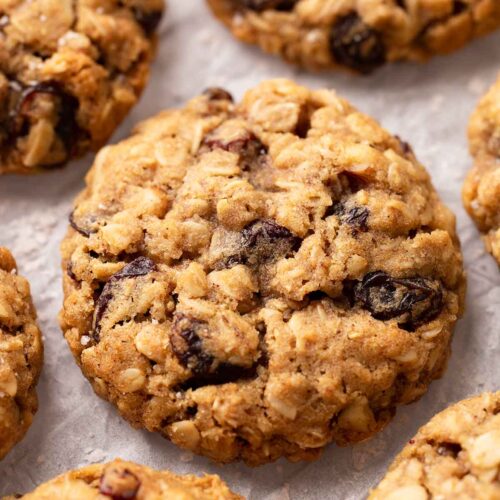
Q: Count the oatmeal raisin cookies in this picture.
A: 7